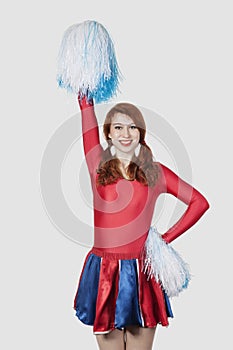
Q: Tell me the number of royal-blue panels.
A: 3